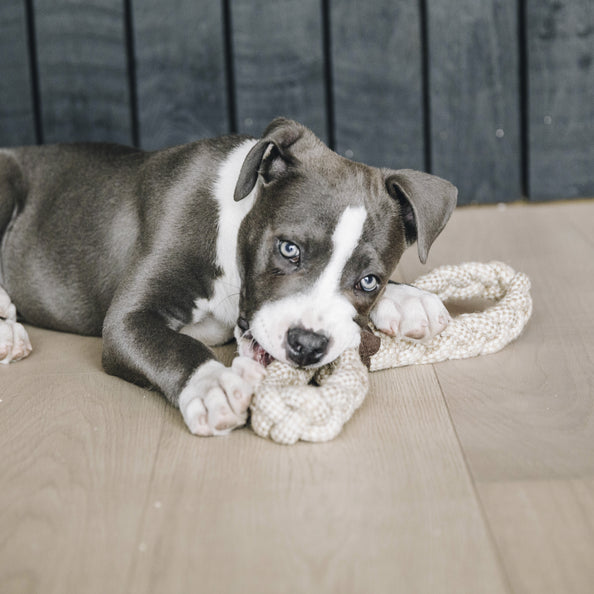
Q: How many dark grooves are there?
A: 6